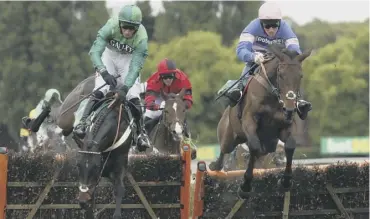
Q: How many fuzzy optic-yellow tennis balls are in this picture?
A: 0